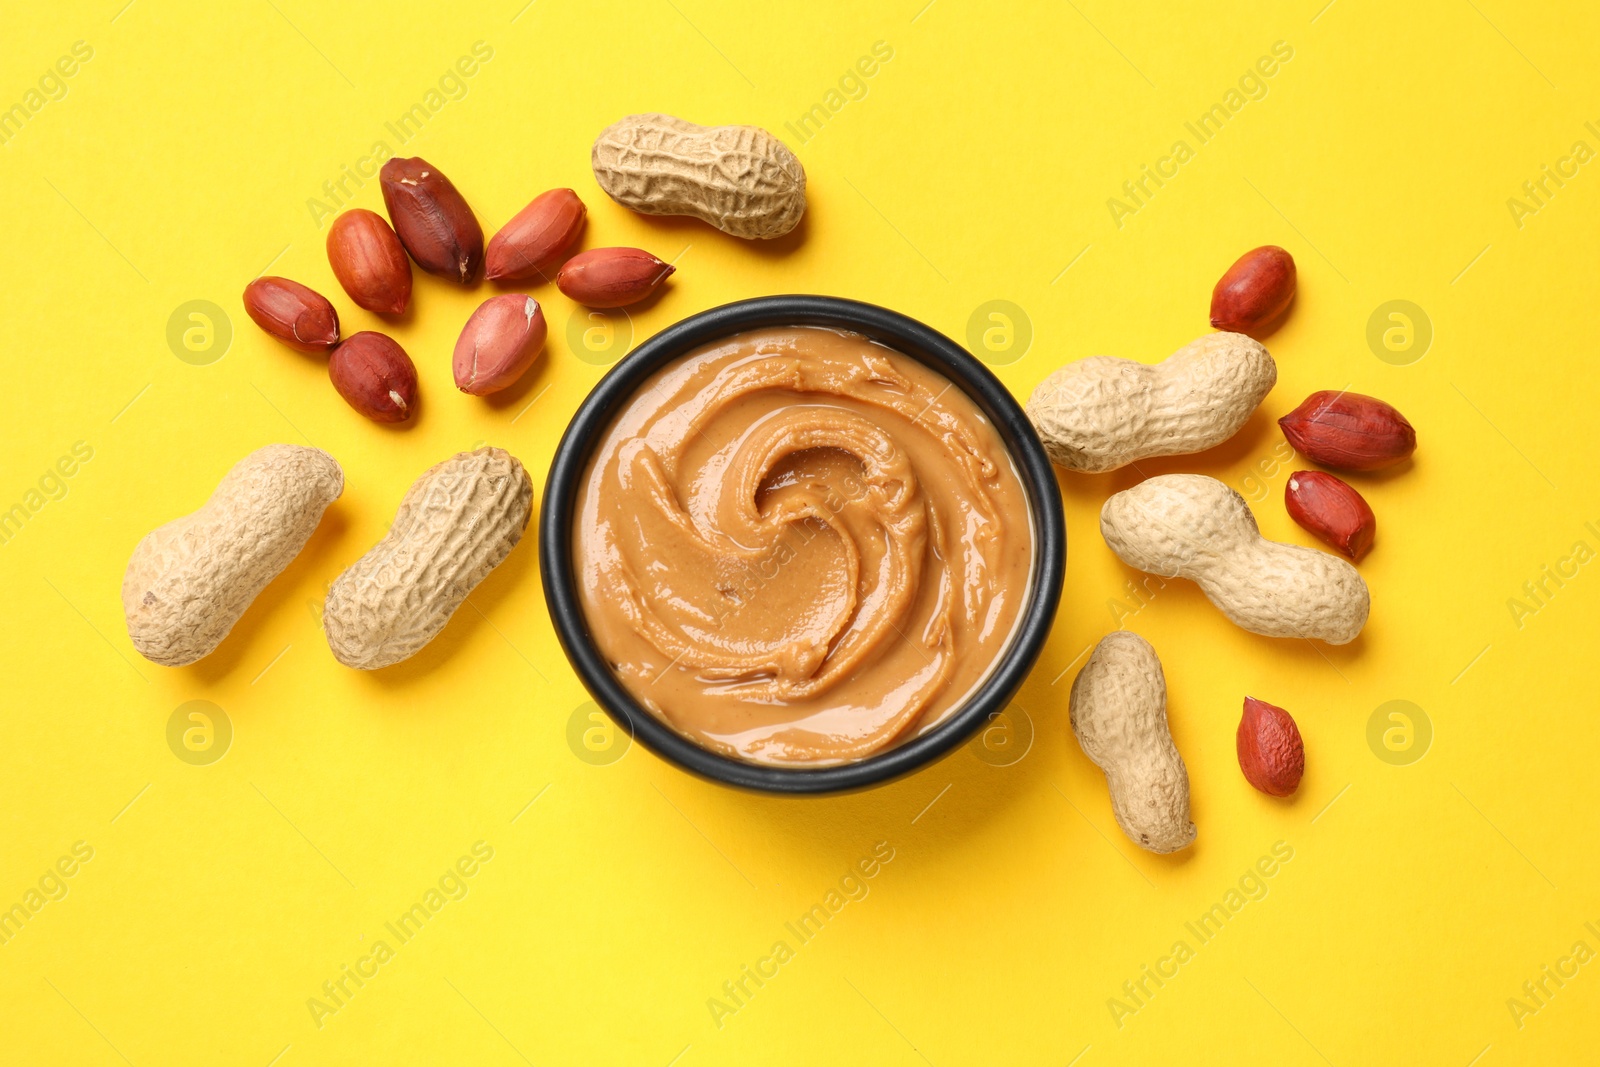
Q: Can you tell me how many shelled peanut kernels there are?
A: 11